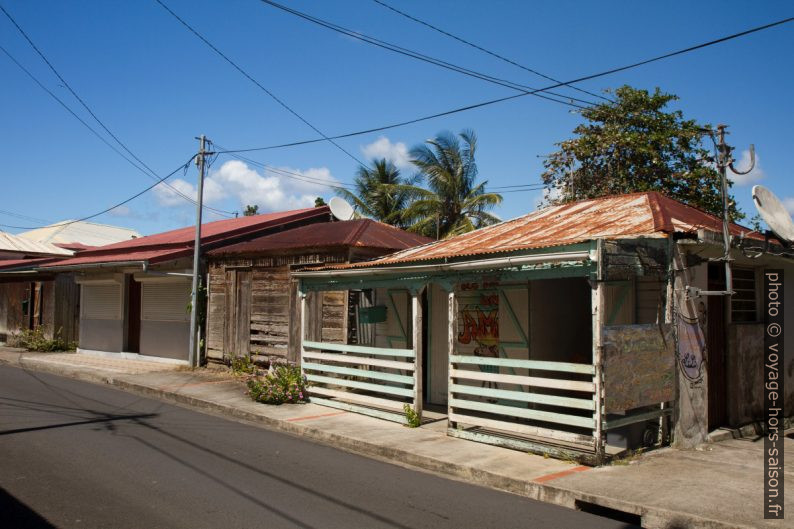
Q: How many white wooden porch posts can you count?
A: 4